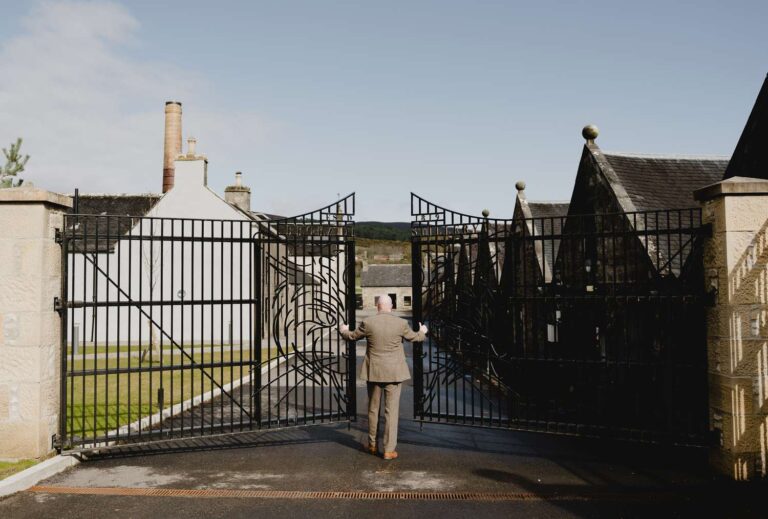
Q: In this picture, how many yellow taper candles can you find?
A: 0